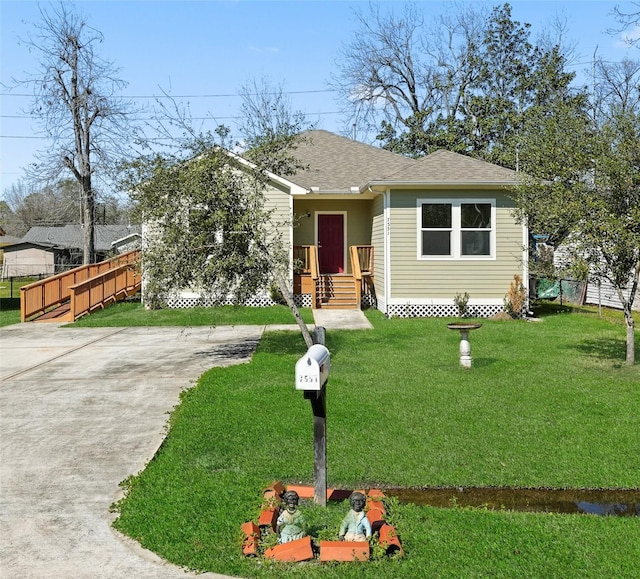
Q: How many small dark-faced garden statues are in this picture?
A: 2